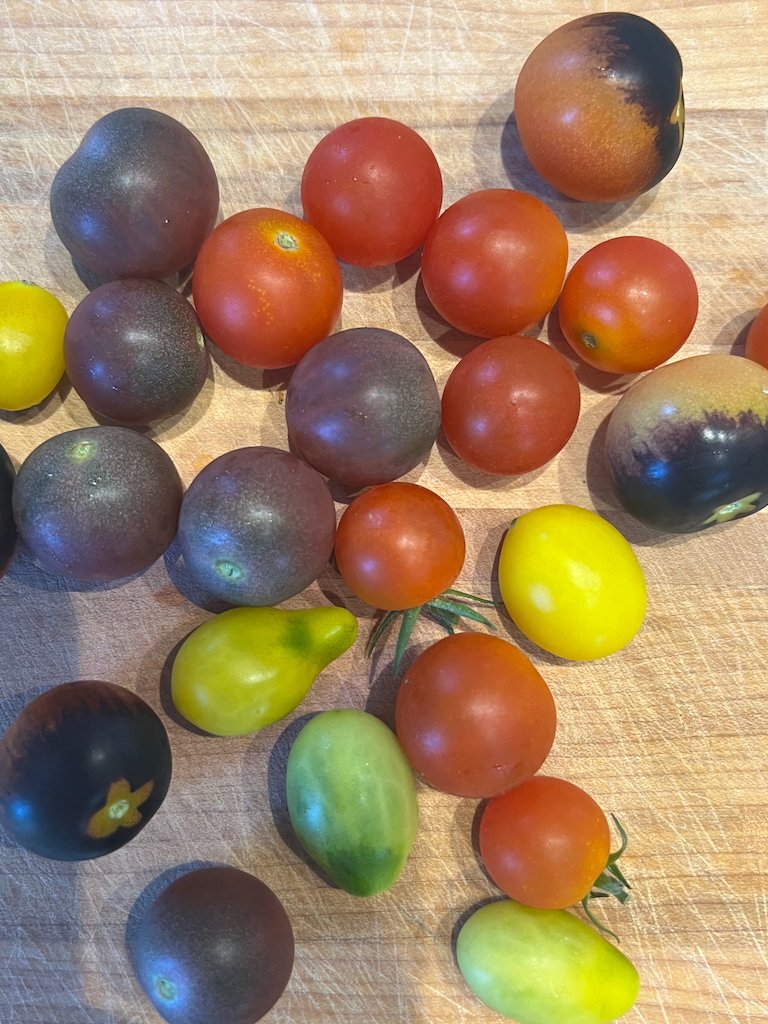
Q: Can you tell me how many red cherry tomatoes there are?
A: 9